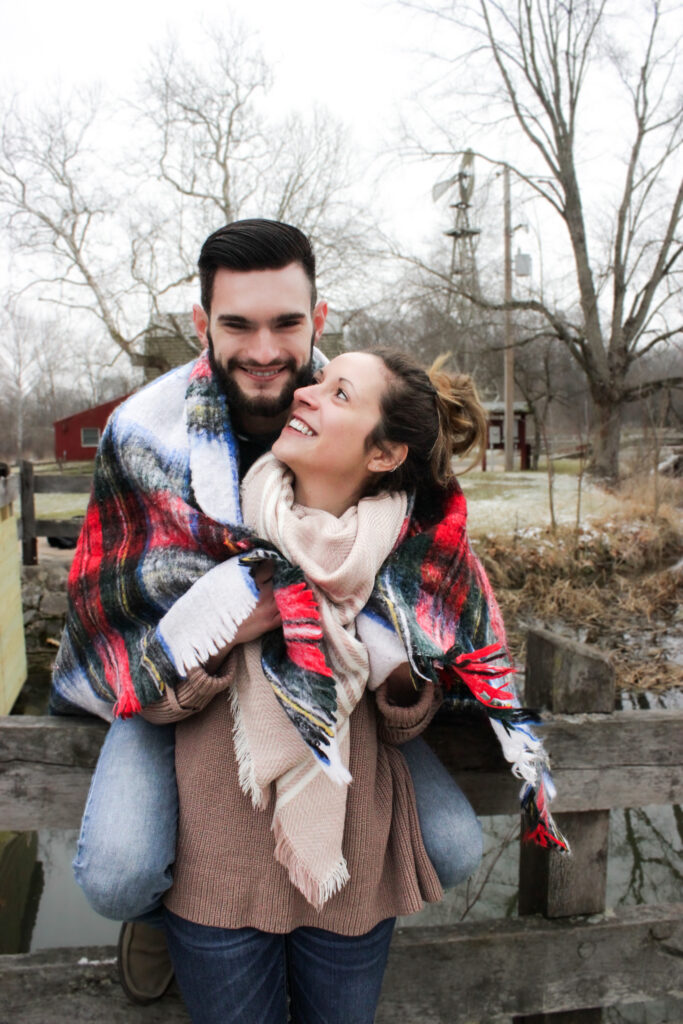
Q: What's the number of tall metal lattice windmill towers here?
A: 1